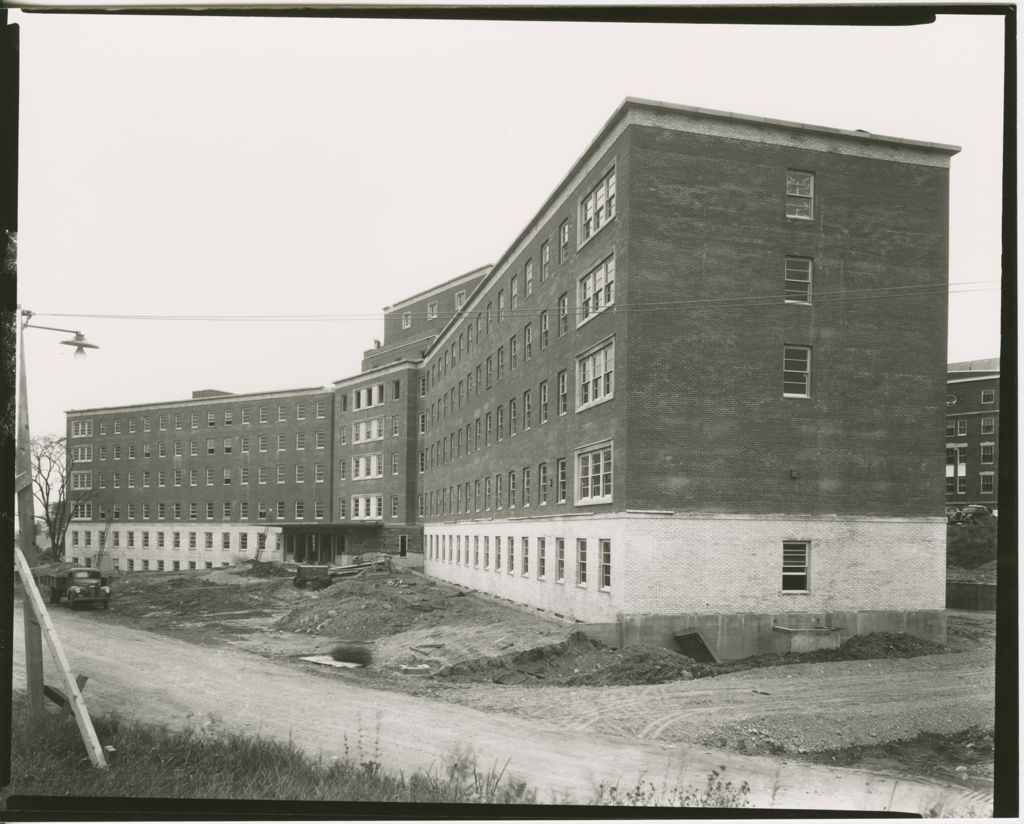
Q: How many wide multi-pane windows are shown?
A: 12